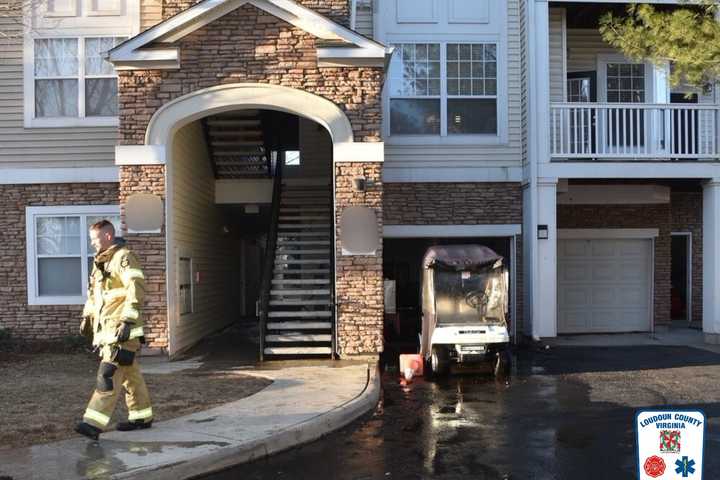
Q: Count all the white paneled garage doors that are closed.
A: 1